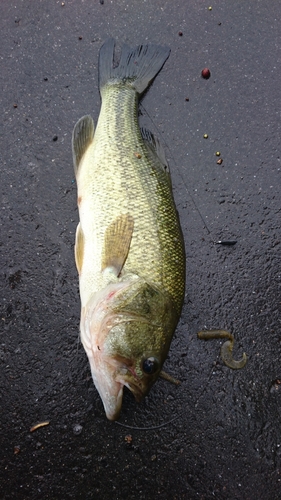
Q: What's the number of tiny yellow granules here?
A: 3